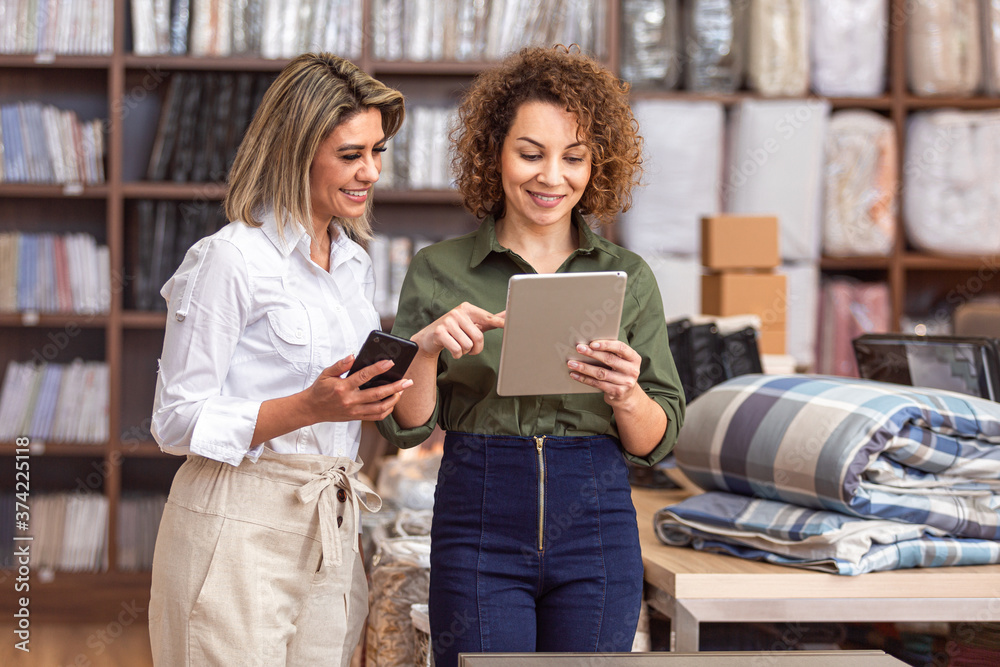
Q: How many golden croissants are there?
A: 0